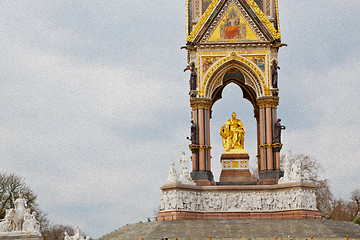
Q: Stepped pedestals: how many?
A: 1